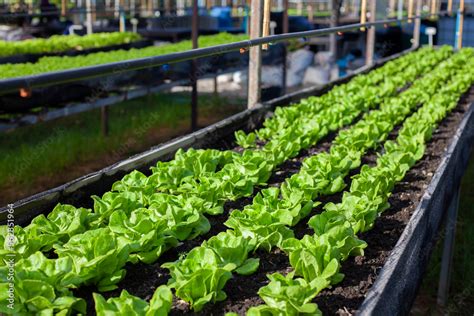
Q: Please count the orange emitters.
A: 4